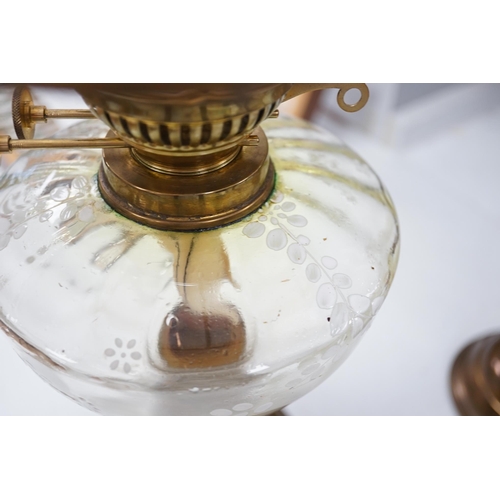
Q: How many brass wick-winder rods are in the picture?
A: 2